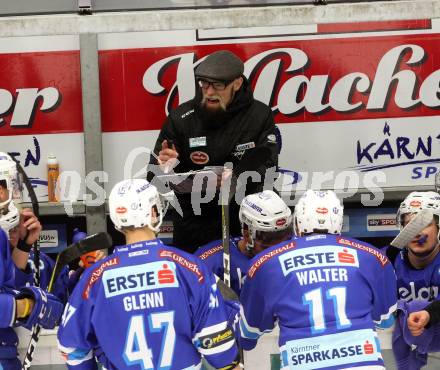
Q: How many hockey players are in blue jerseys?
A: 6